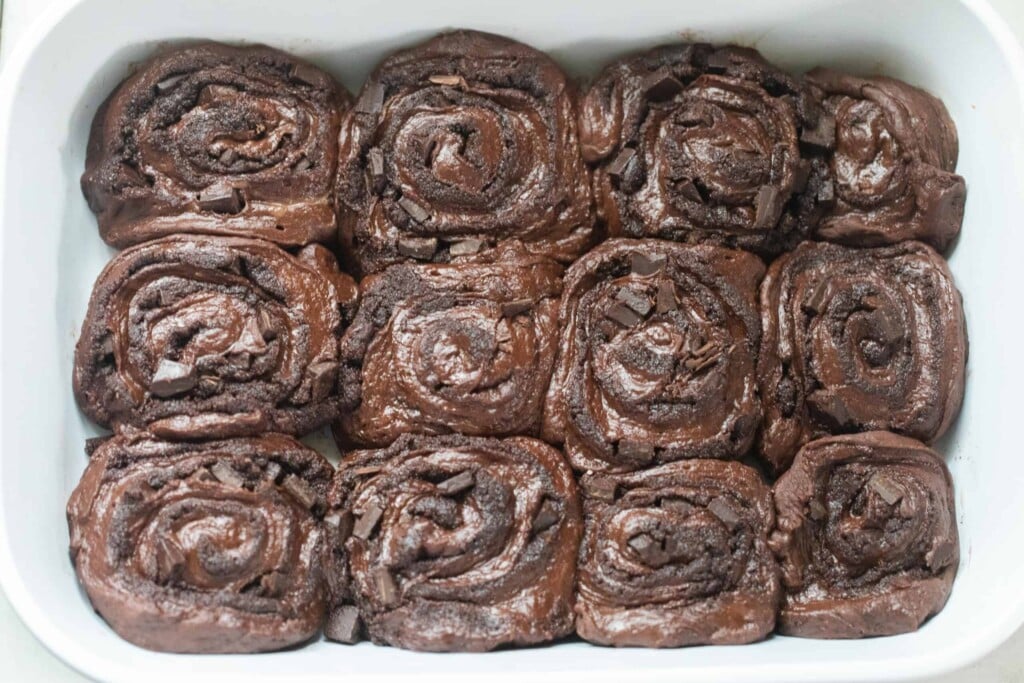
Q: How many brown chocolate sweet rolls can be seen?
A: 12